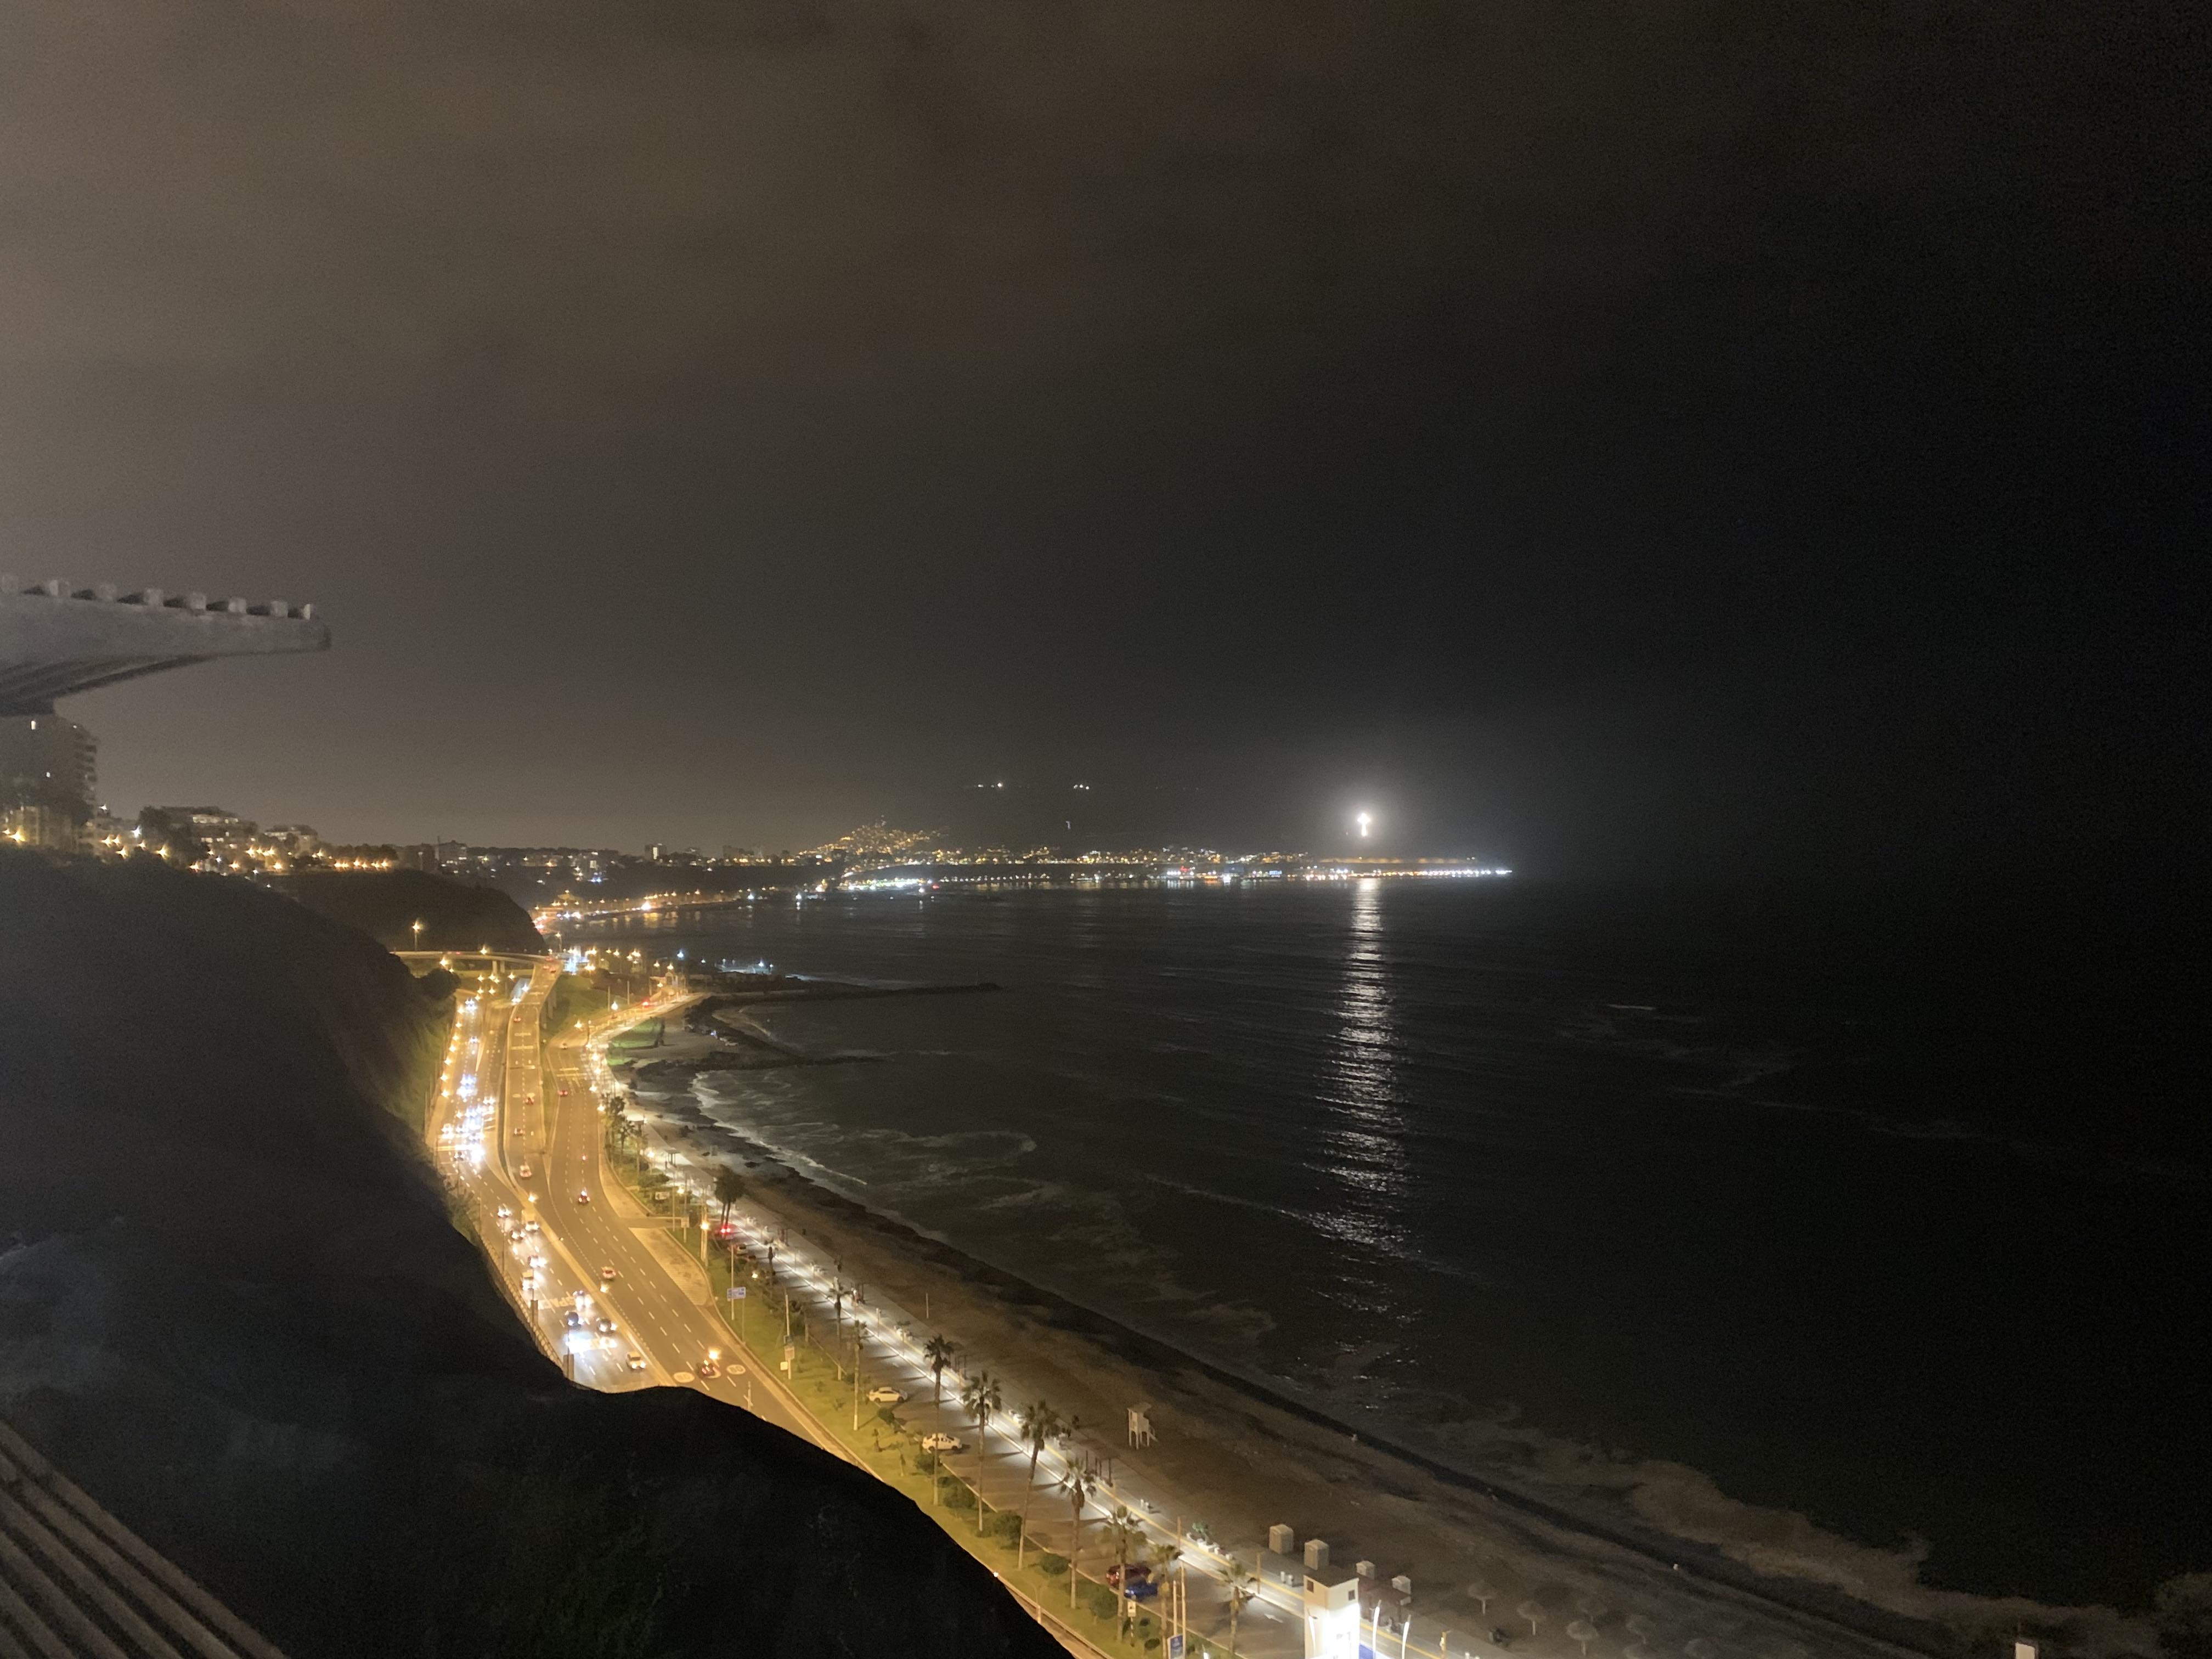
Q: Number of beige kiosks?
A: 4